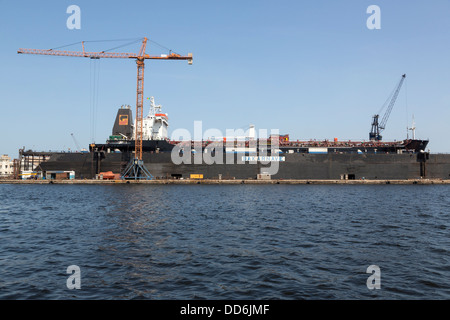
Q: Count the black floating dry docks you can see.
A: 1